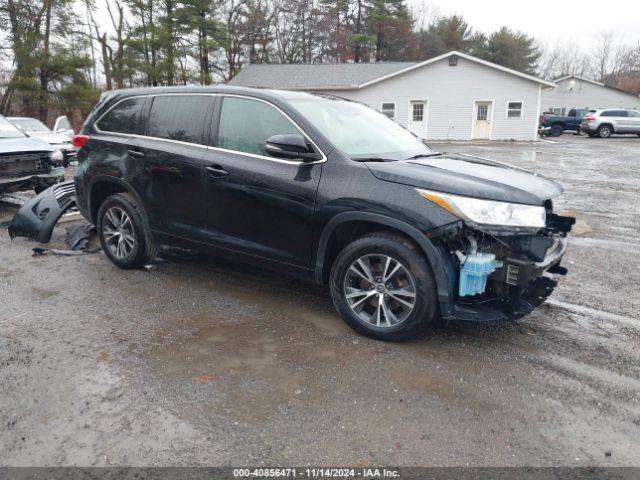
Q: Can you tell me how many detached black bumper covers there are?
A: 1